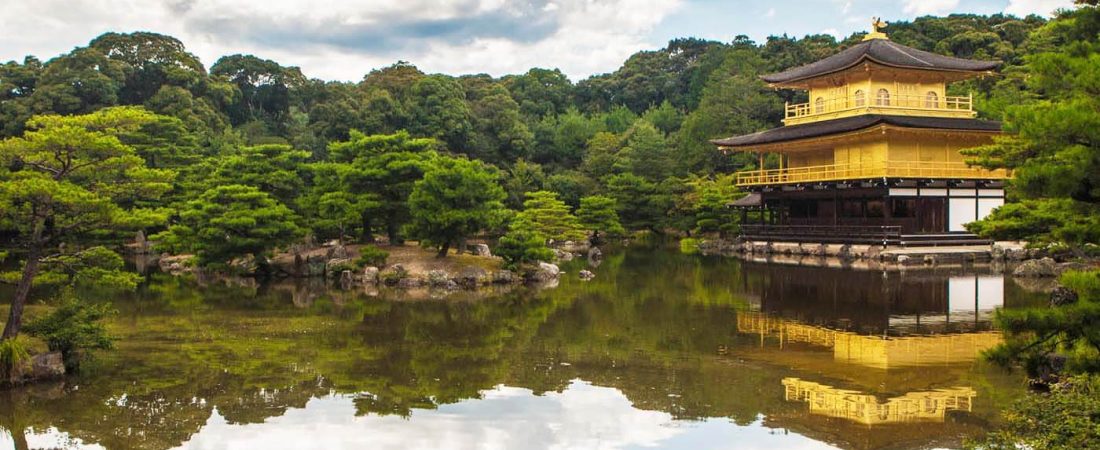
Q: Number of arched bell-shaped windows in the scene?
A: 4